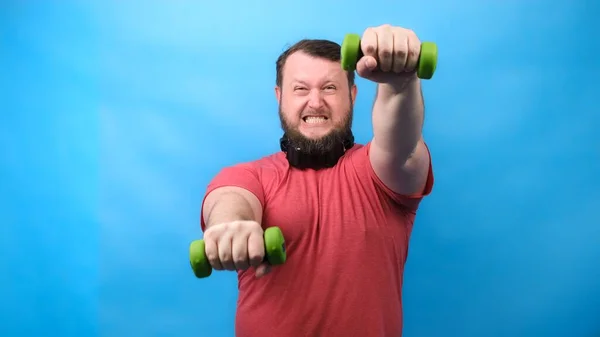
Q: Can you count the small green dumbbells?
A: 2